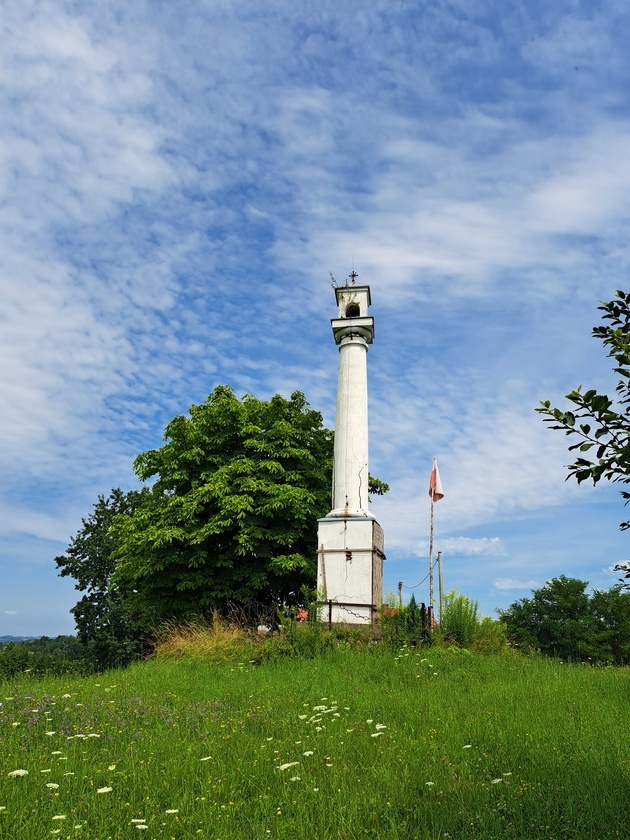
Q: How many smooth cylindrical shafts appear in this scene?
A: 1